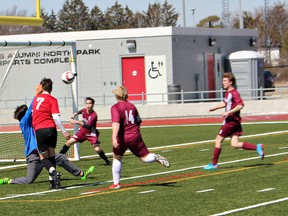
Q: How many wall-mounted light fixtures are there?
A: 3